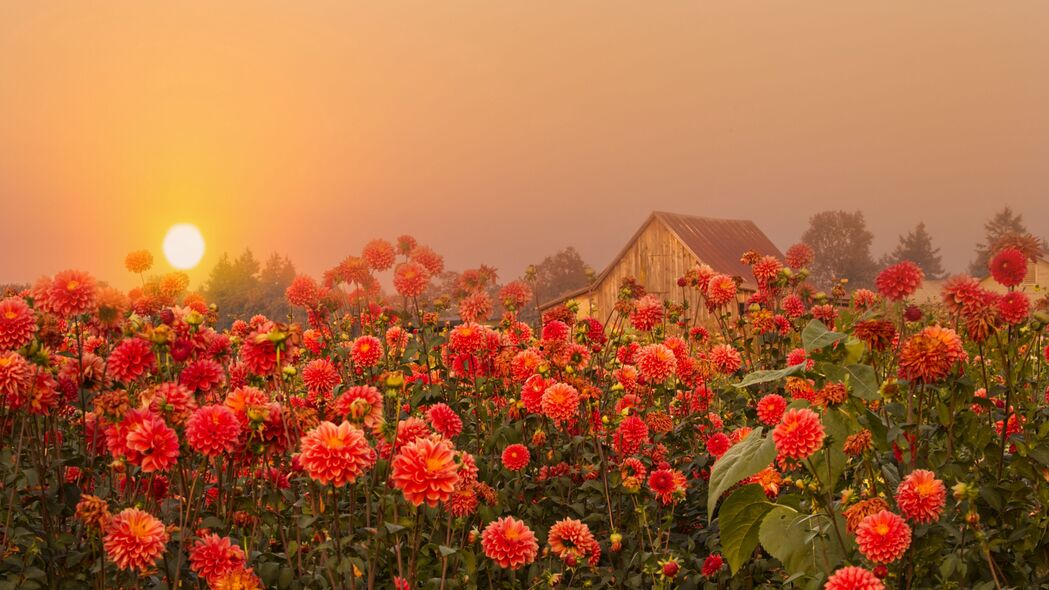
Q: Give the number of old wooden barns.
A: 1